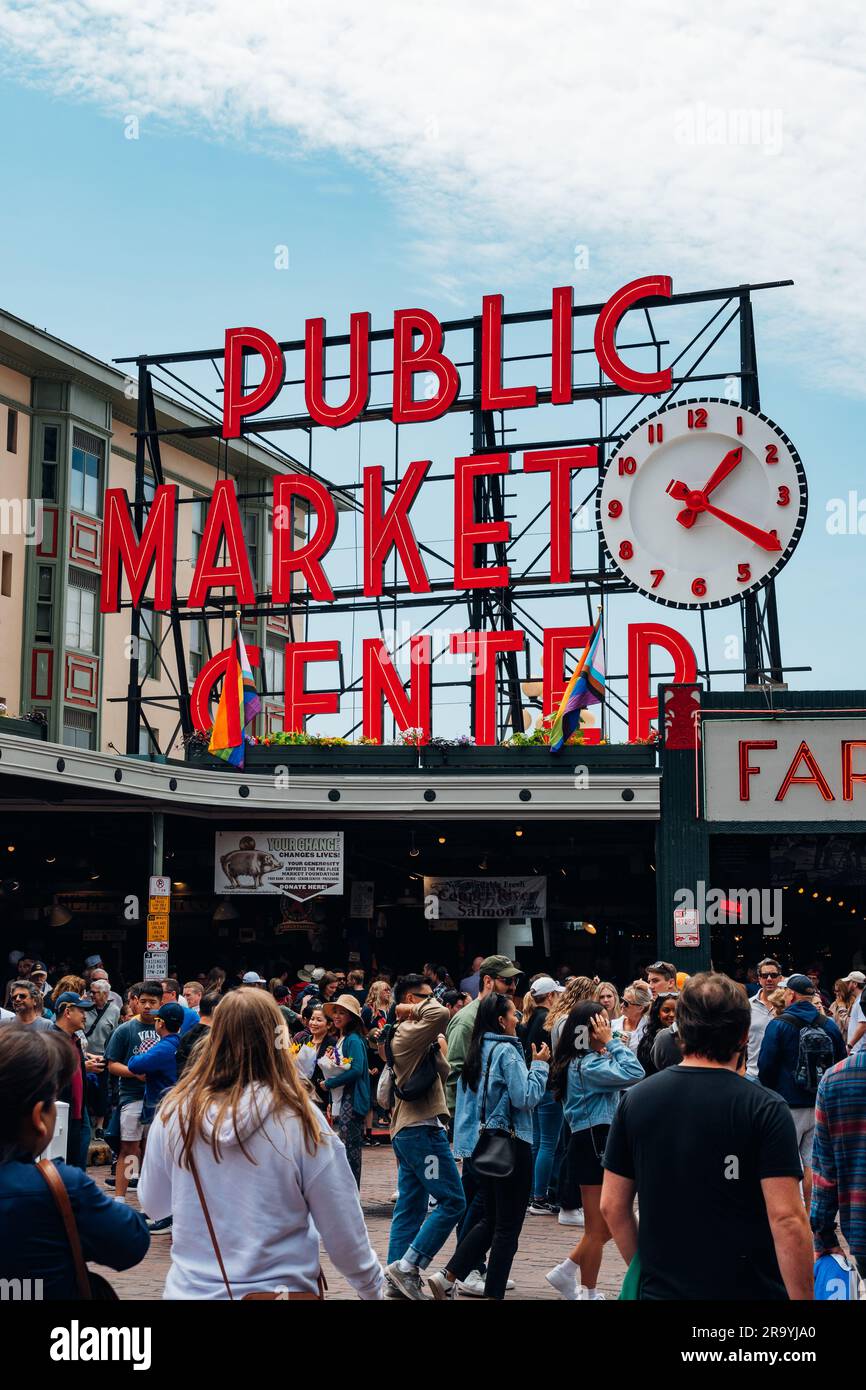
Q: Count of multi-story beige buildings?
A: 1